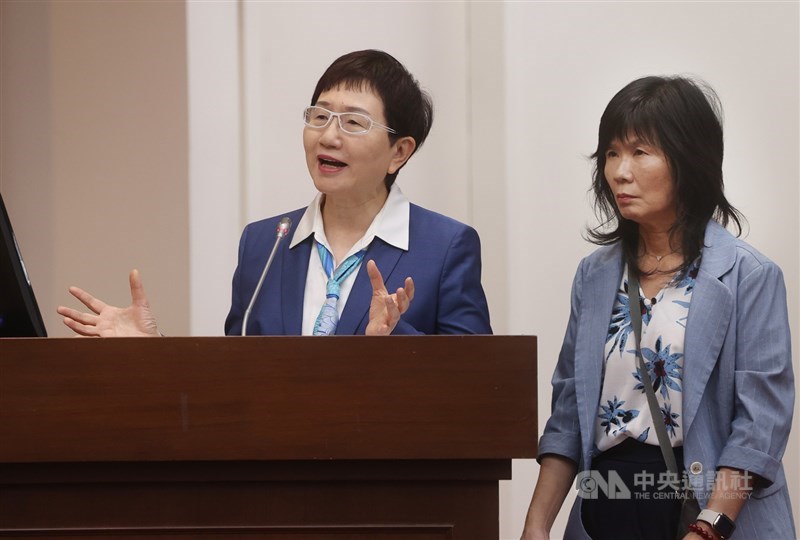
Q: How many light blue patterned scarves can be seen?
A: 1